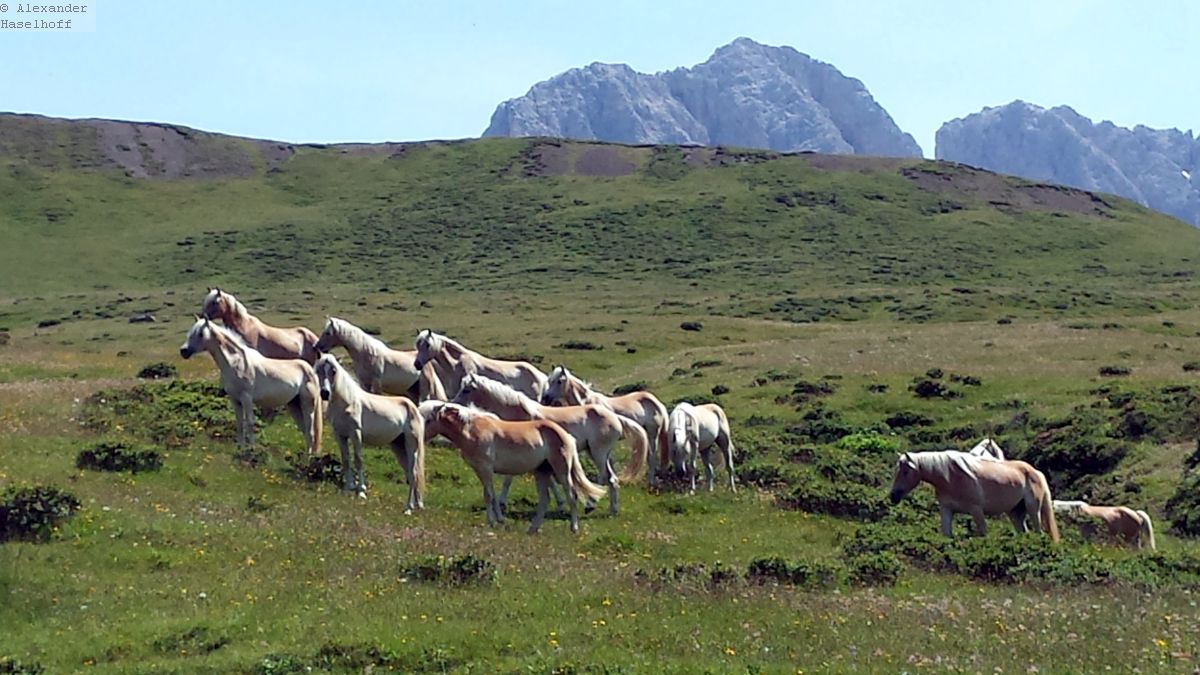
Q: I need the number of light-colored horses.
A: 12